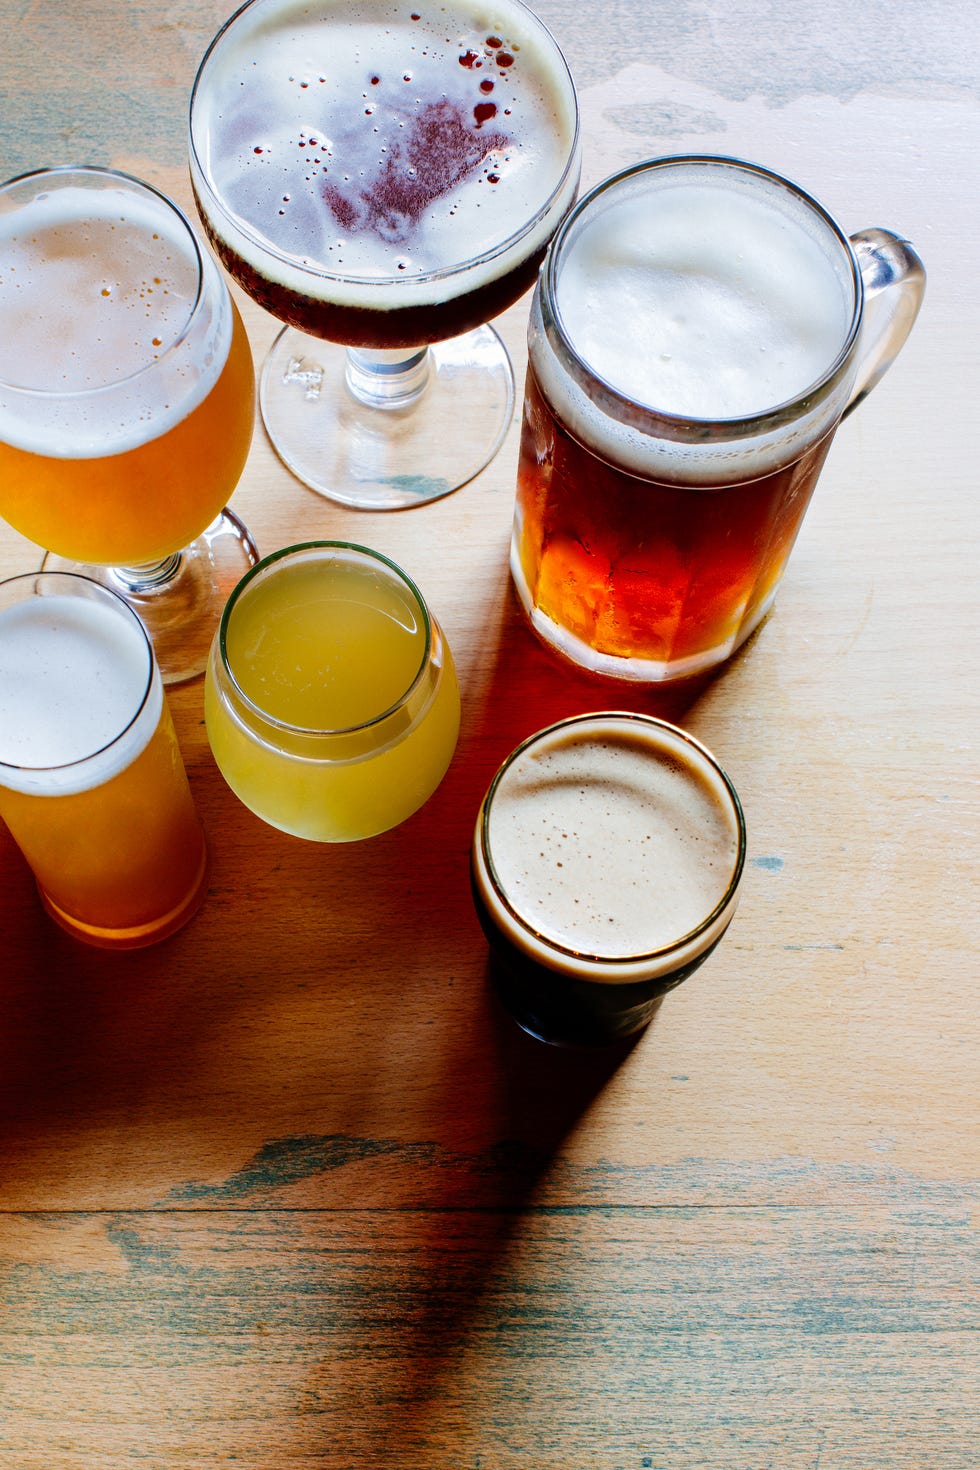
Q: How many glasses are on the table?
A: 6